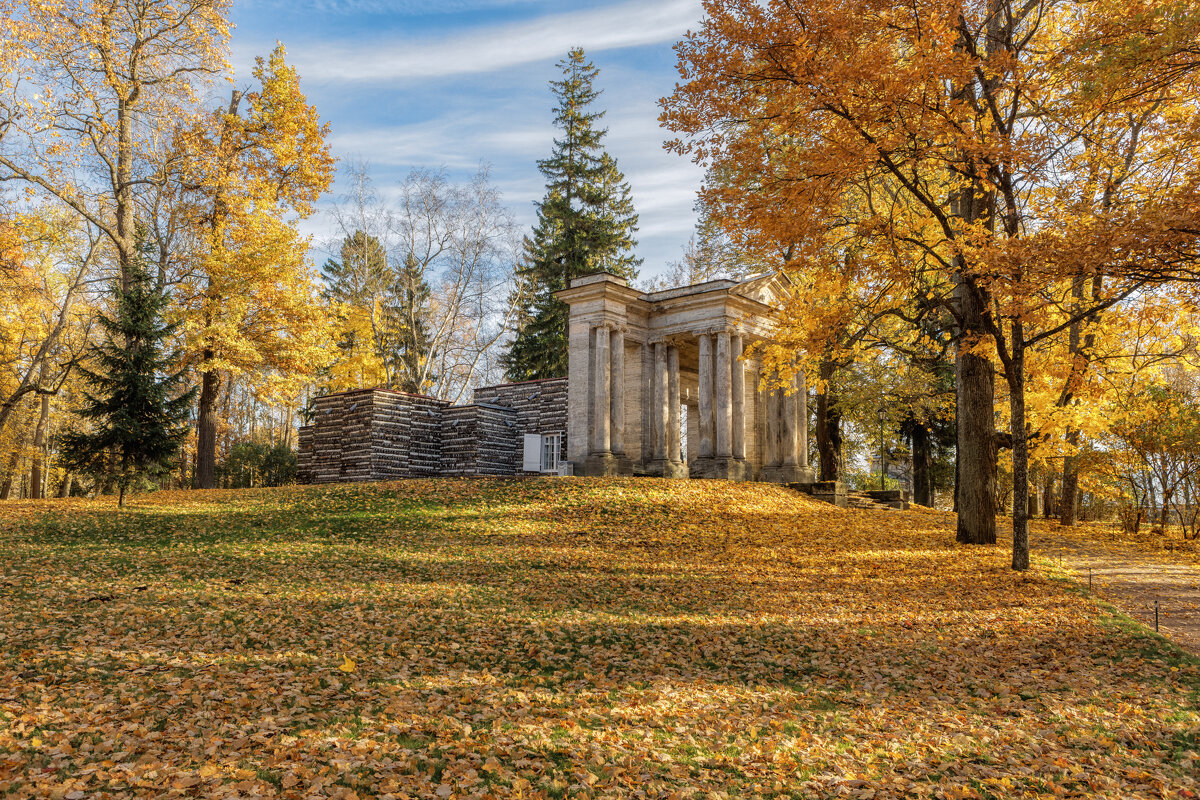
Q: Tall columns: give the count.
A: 10